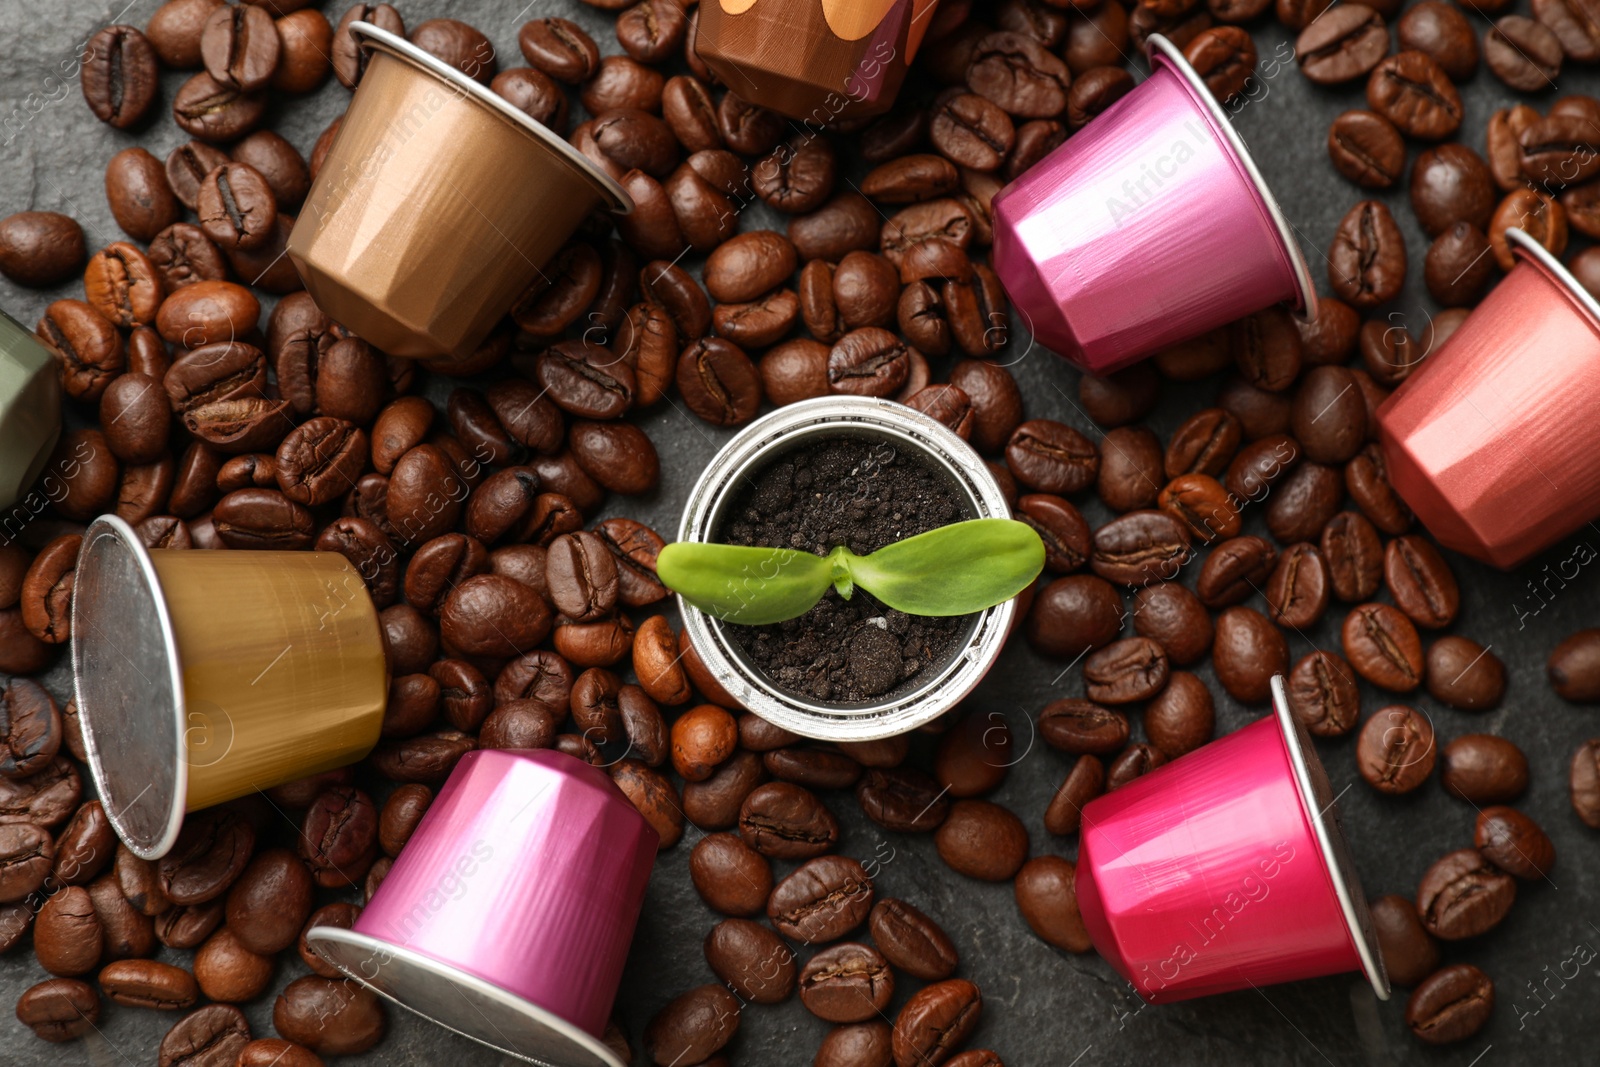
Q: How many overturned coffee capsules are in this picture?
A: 8